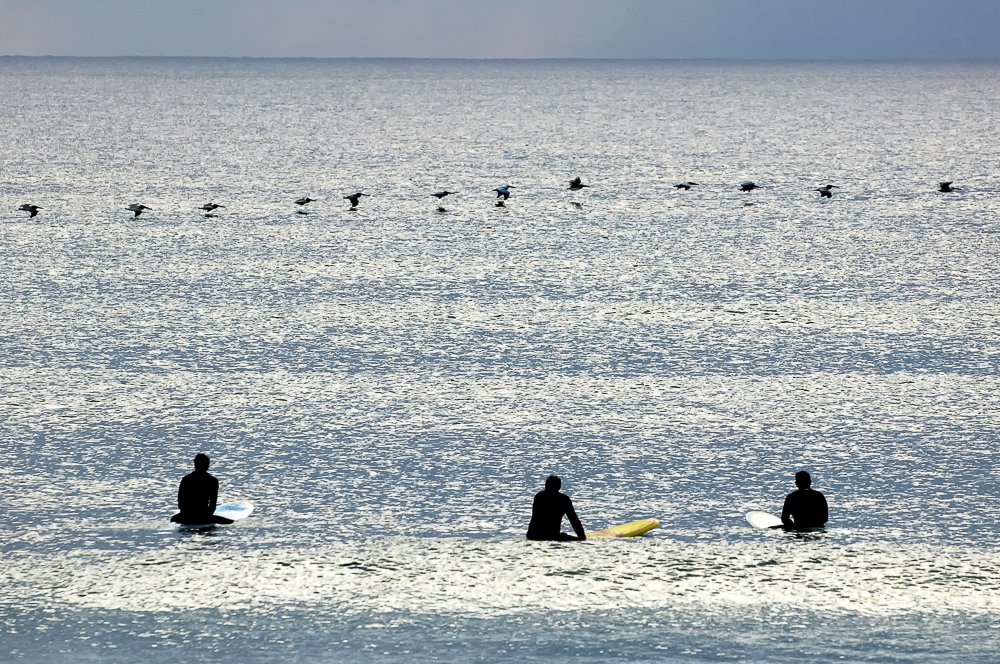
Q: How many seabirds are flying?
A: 12